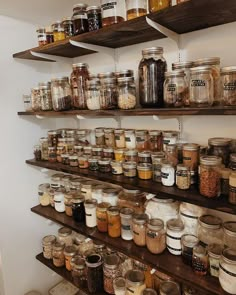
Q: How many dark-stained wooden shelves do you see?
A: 5